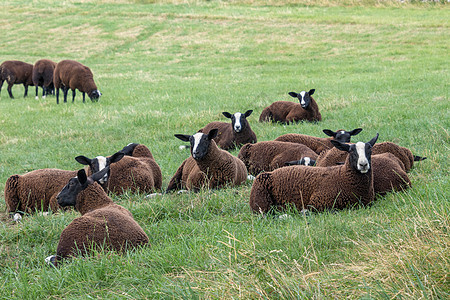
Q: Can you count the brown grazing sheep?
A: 3